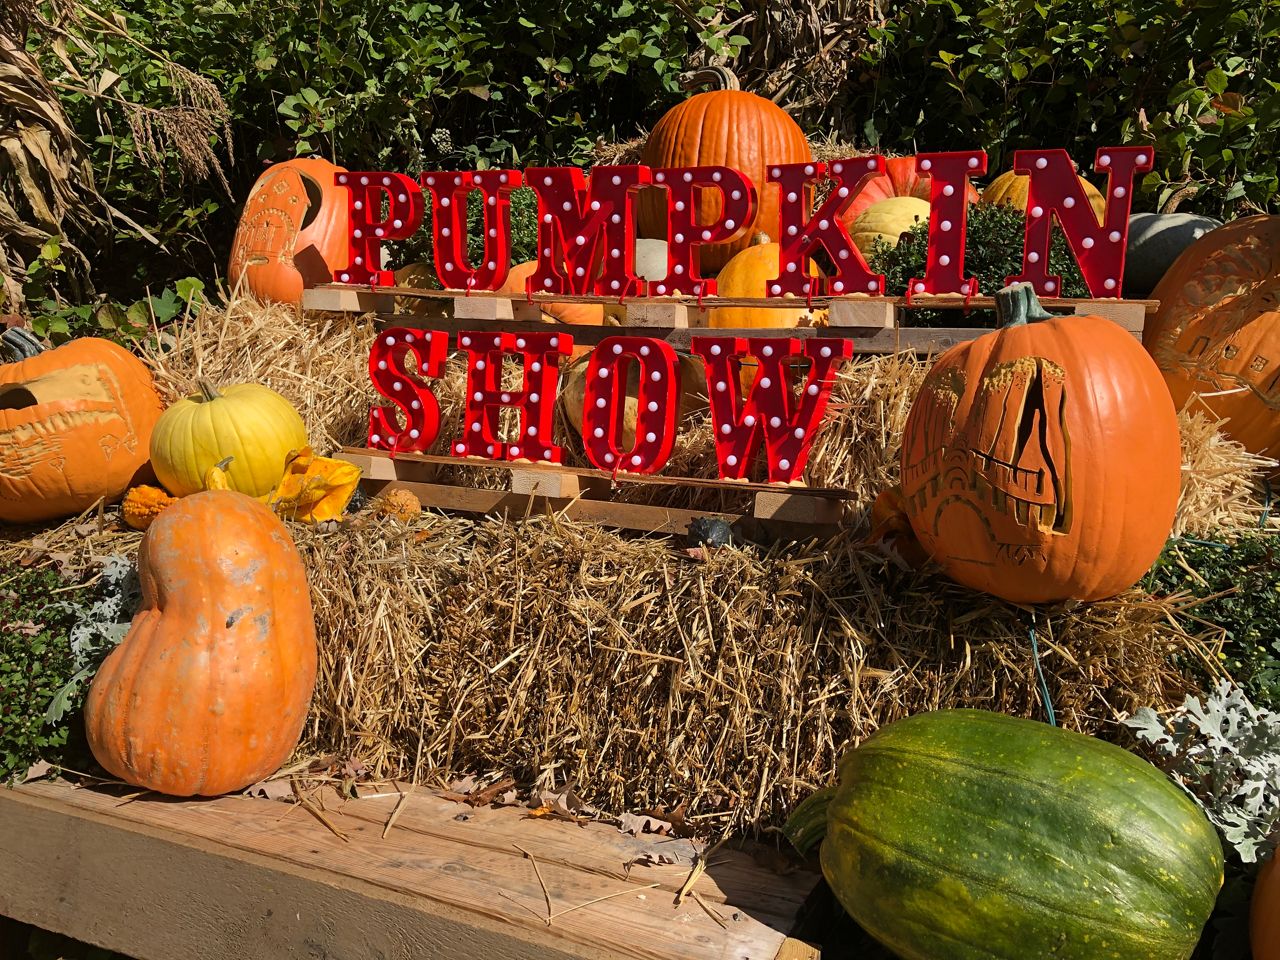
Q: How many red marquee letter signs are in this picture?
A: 11